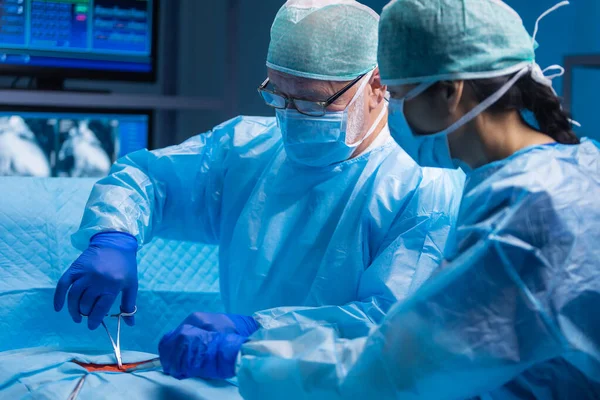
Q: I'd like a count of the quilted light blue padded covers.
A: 1